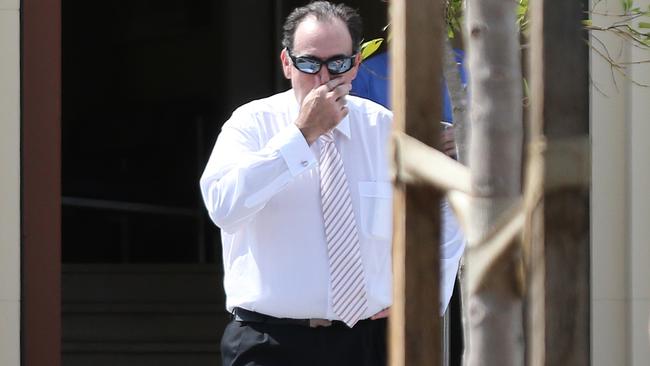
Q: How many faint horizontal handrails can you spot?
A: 1